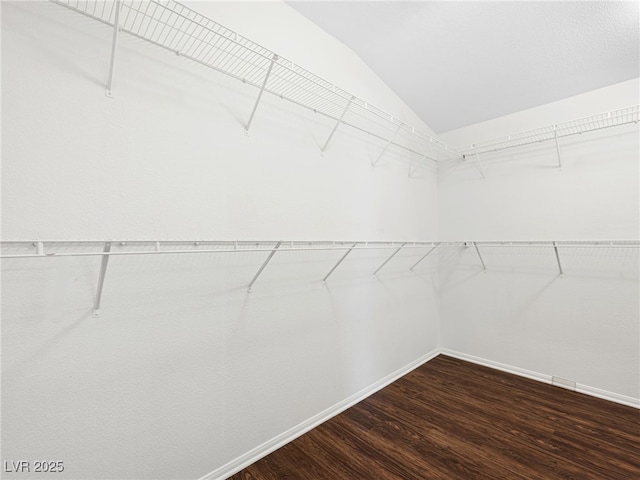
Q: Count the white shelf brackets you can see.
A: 14